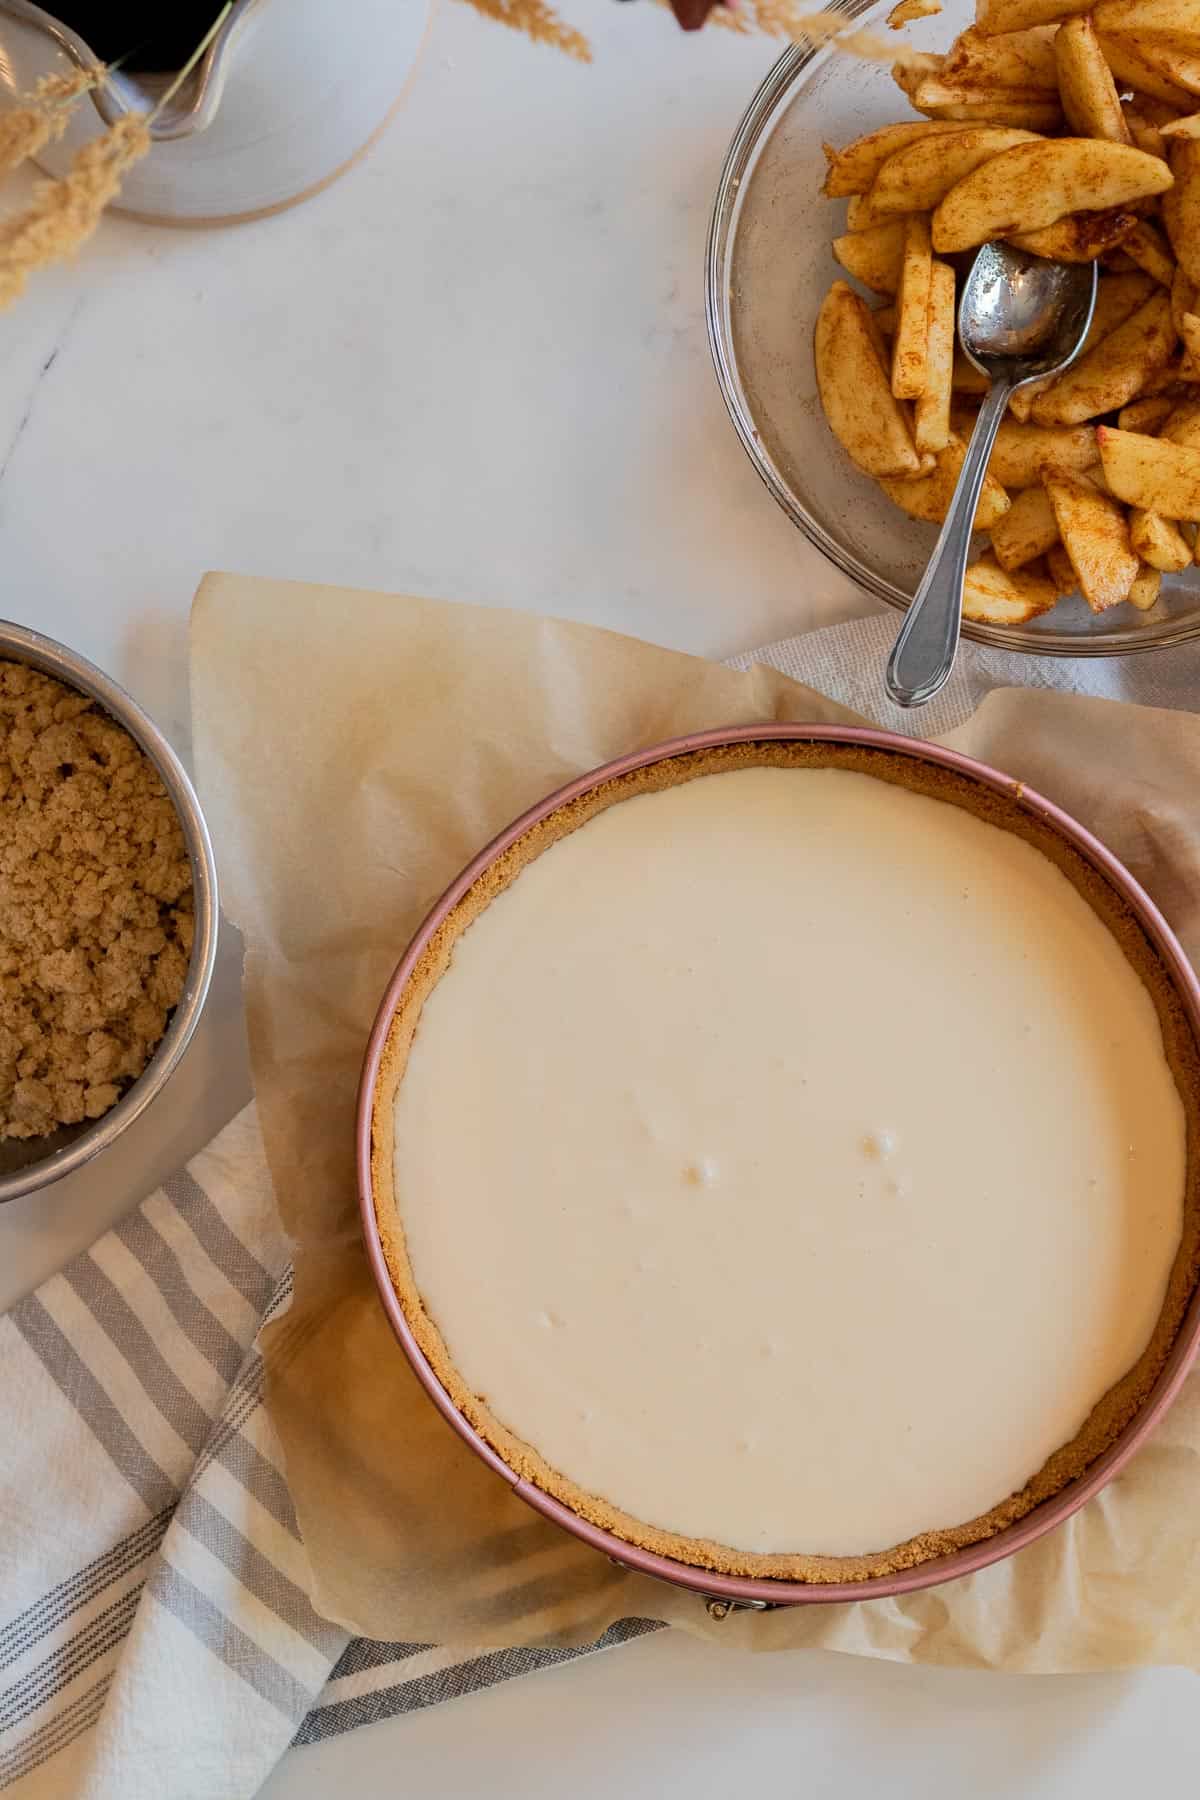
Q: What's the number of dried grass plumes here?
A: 4